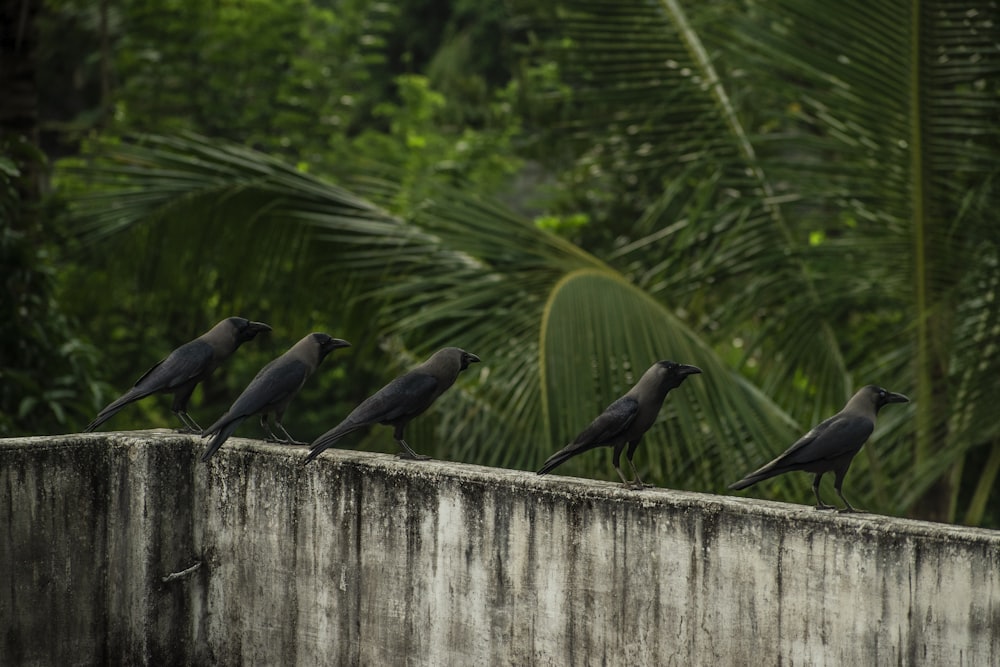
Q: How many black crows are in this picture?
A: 5